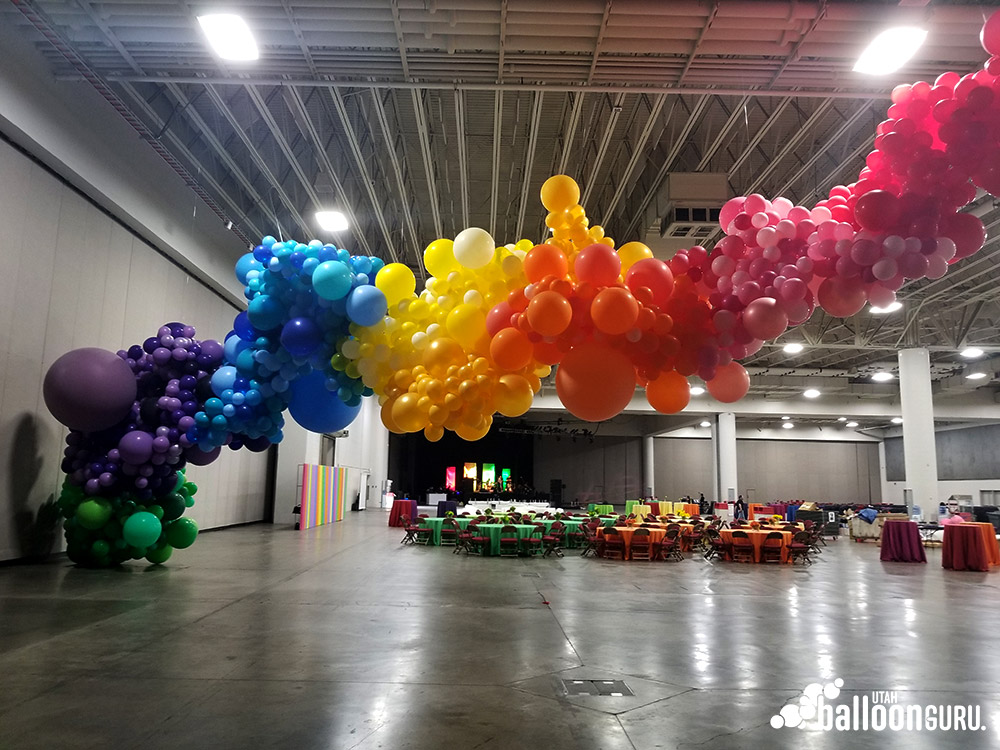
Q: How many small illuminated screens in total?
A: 4